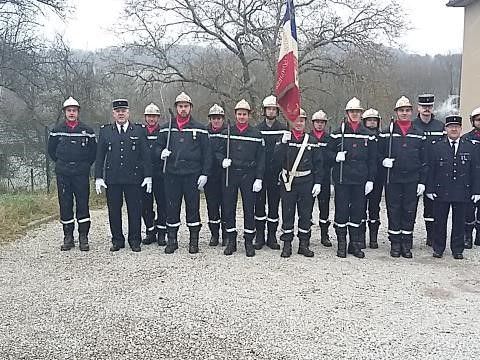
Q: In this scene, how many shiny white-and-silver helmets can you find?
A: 12